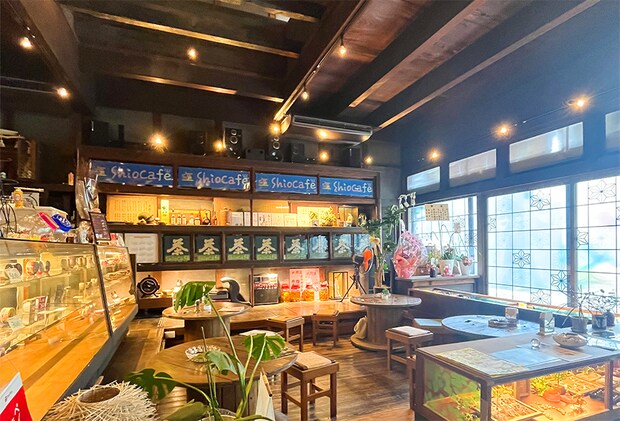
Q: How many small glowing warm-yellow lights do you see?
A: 14